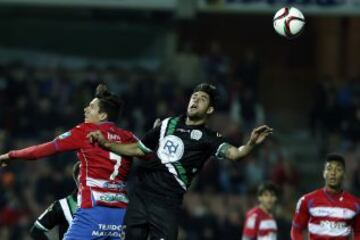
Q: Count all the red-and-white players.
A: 3